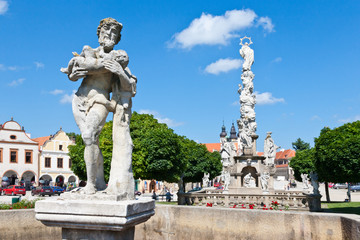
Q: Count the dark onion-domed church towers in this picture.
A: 2